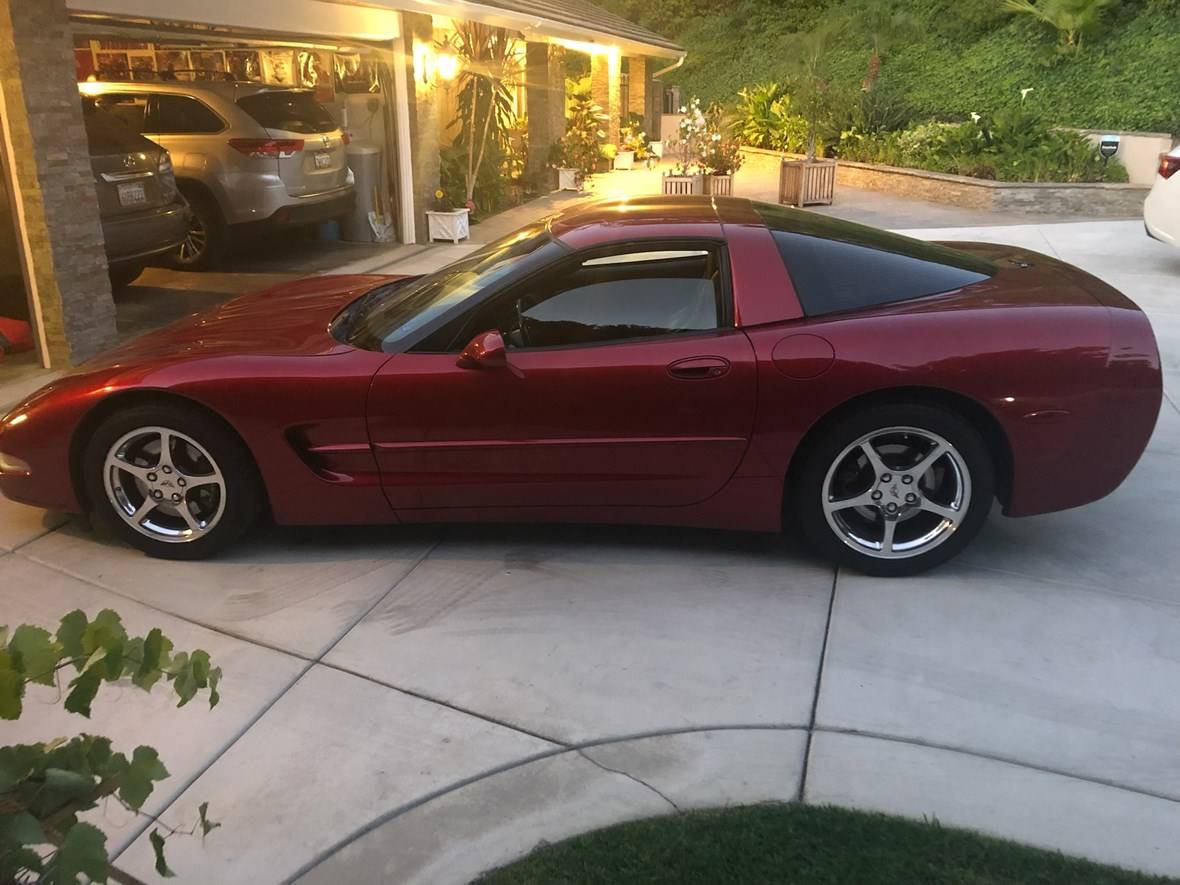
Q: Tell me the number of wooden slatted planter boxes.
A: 3